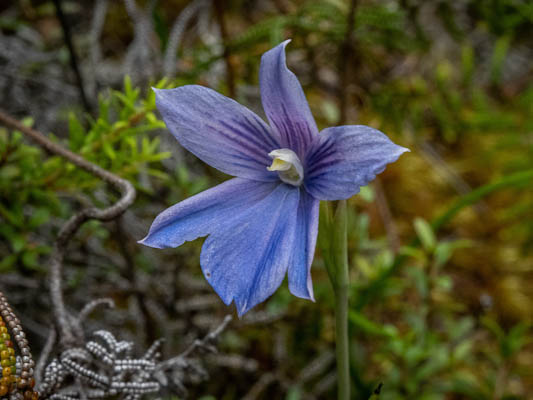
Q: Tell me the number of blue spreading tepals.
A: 6